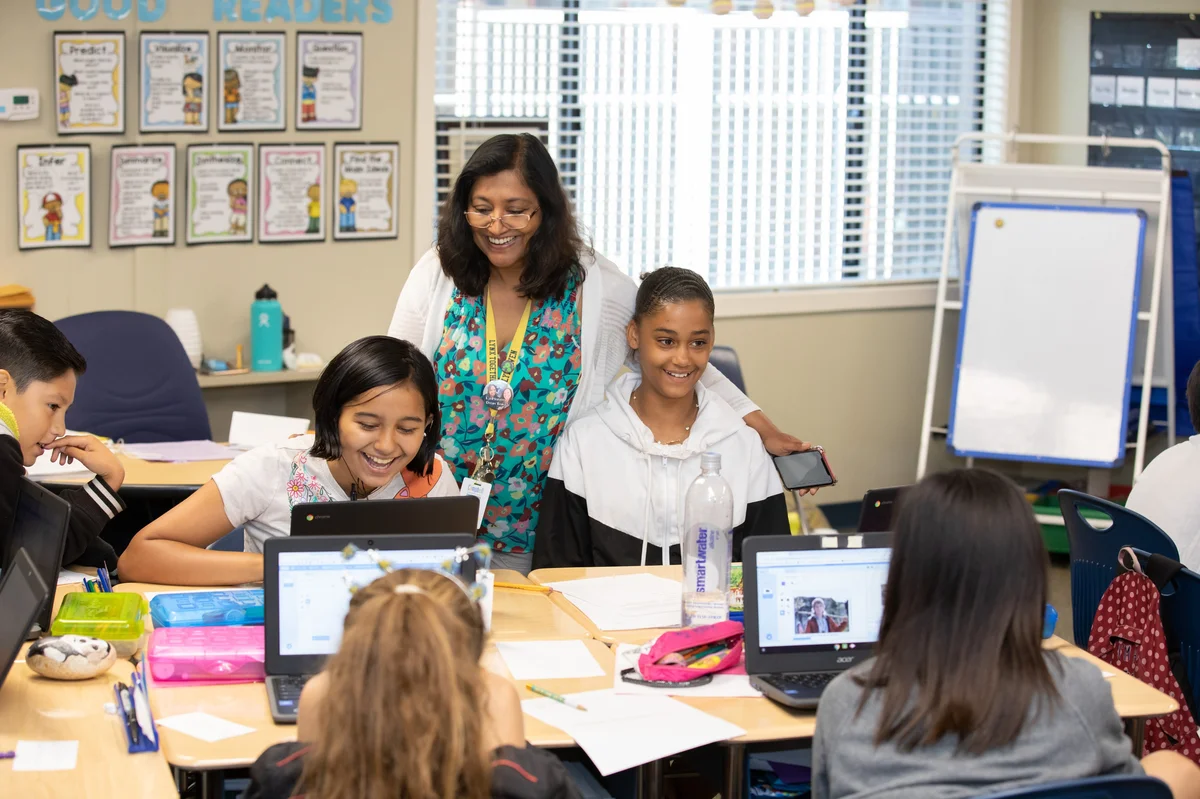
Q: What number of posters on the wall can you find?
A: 9